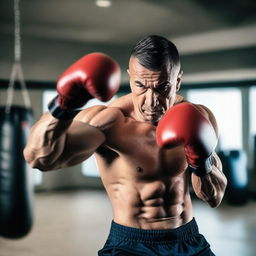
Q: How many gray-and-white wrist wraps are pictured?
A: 0